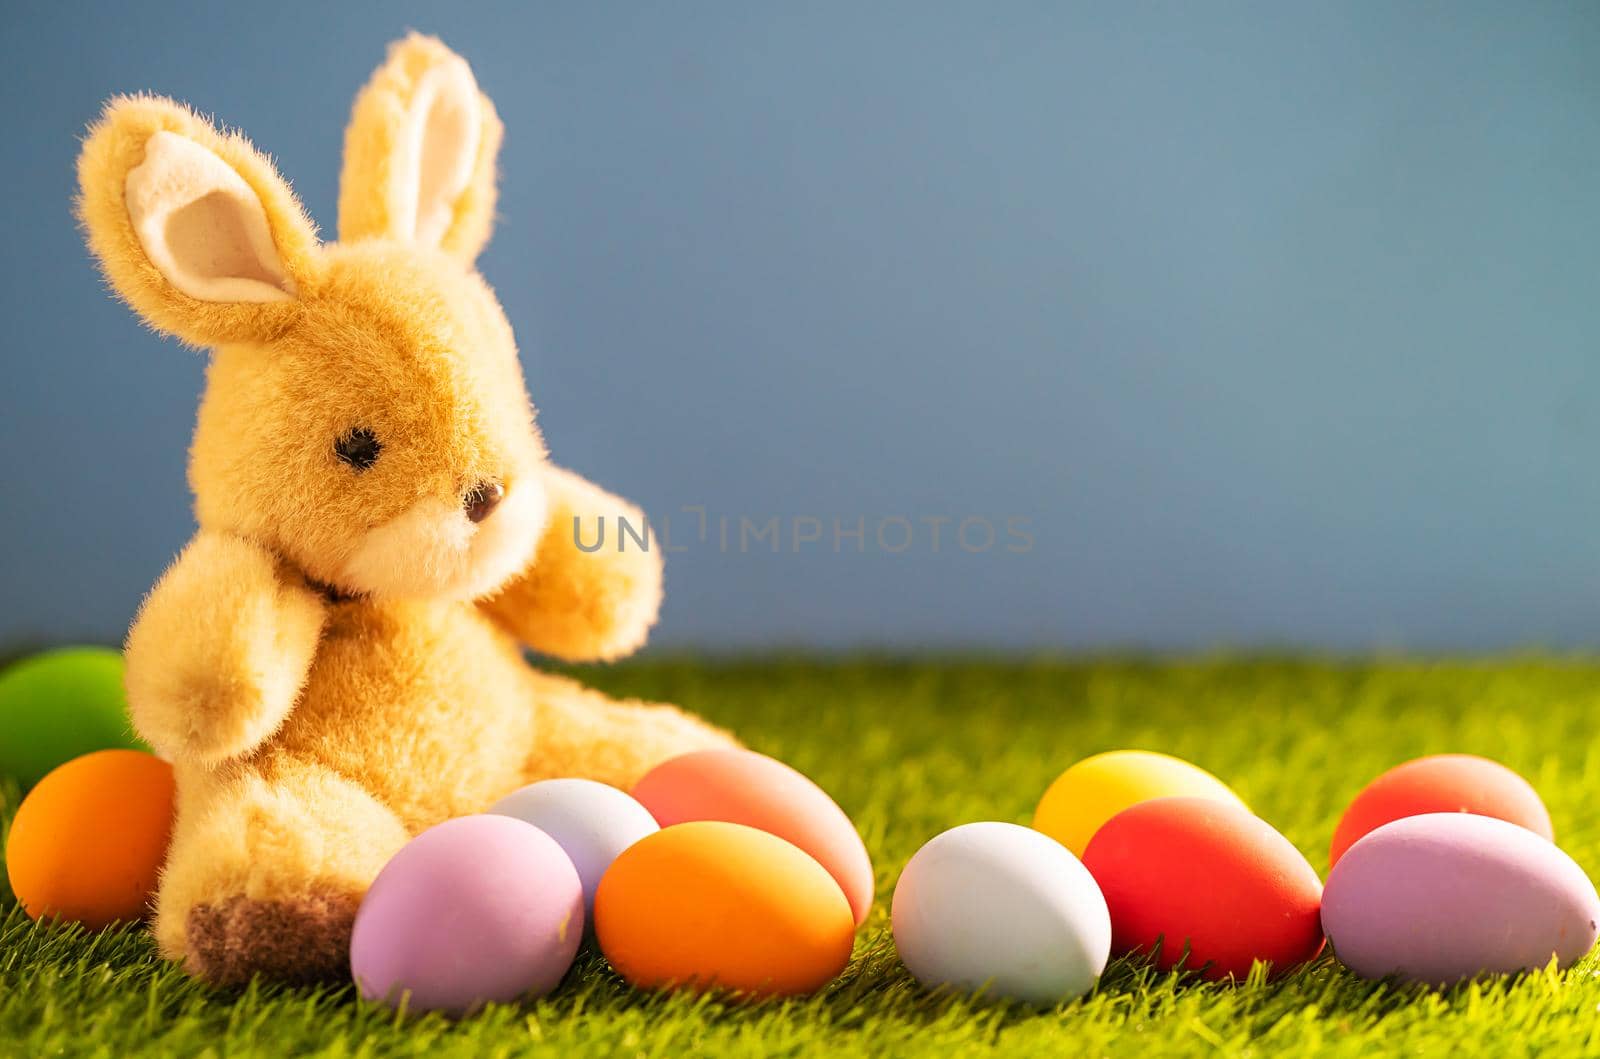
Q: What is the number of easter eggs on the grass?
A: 11